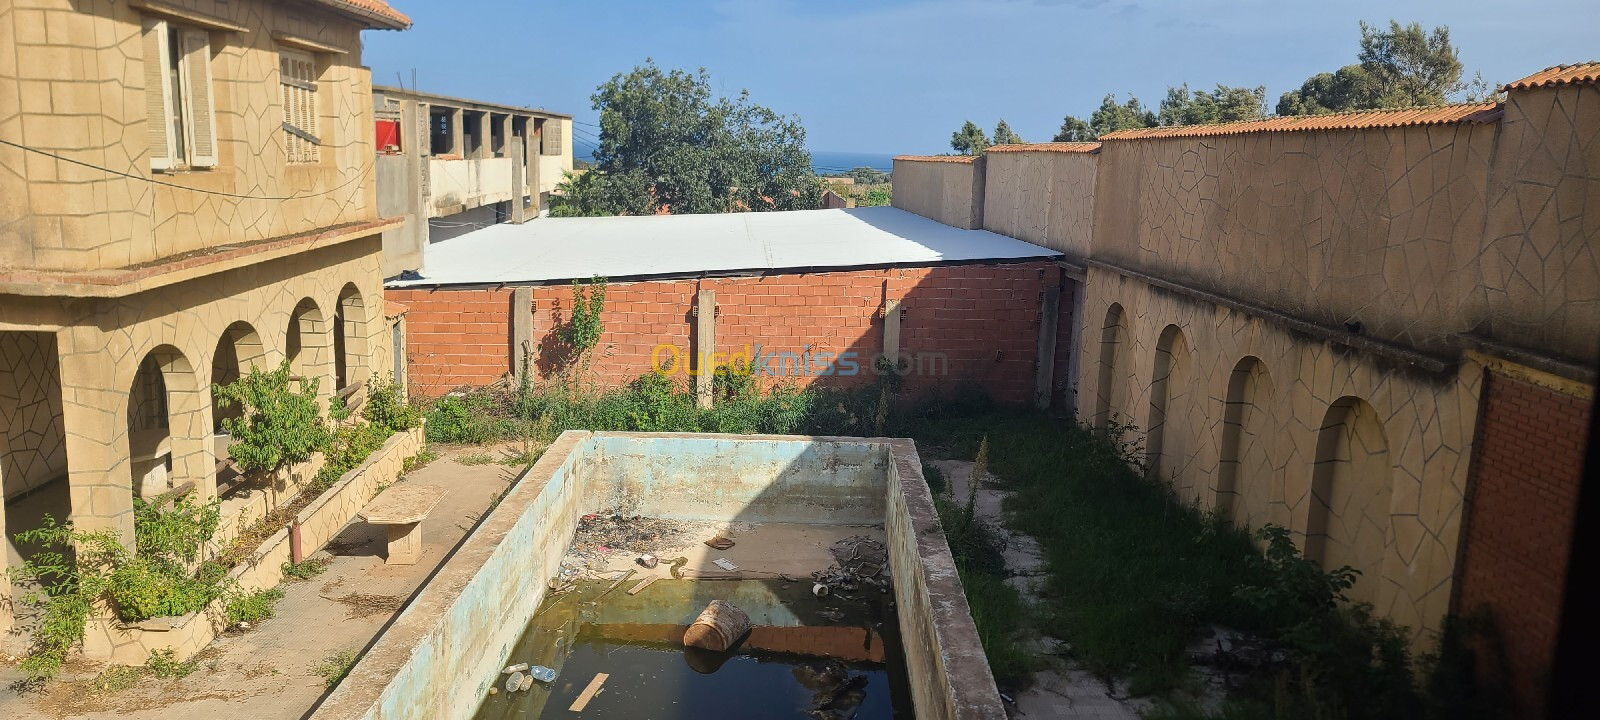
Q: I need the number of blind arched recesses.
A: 4